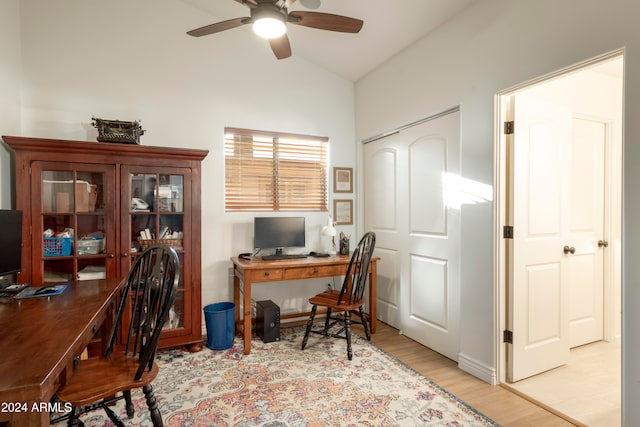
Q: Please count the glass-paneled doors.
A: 2